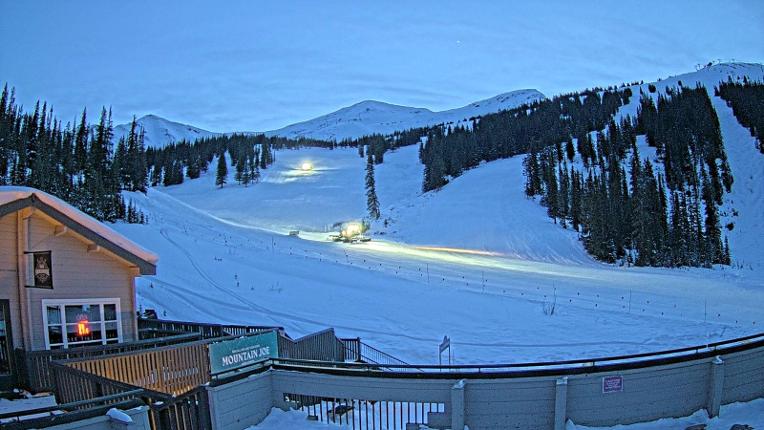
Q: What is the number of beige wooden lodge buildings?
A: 1